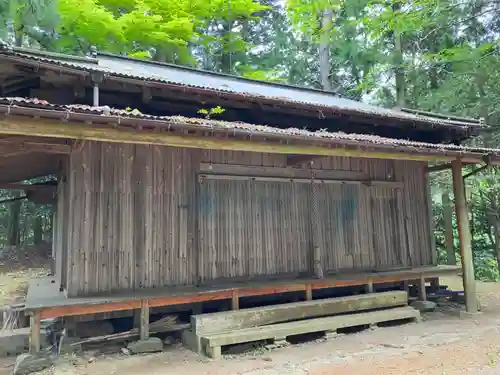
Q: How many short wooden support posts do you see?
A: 6